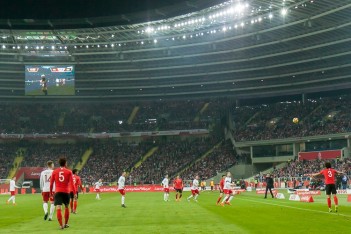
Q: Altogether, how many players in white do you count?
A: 7